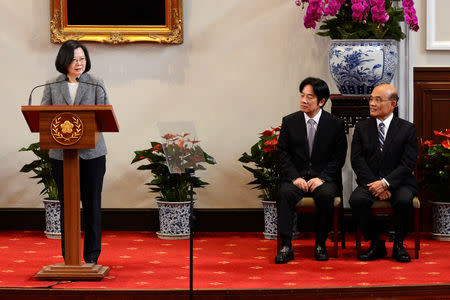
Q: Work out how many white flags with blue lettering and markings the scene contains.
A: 0